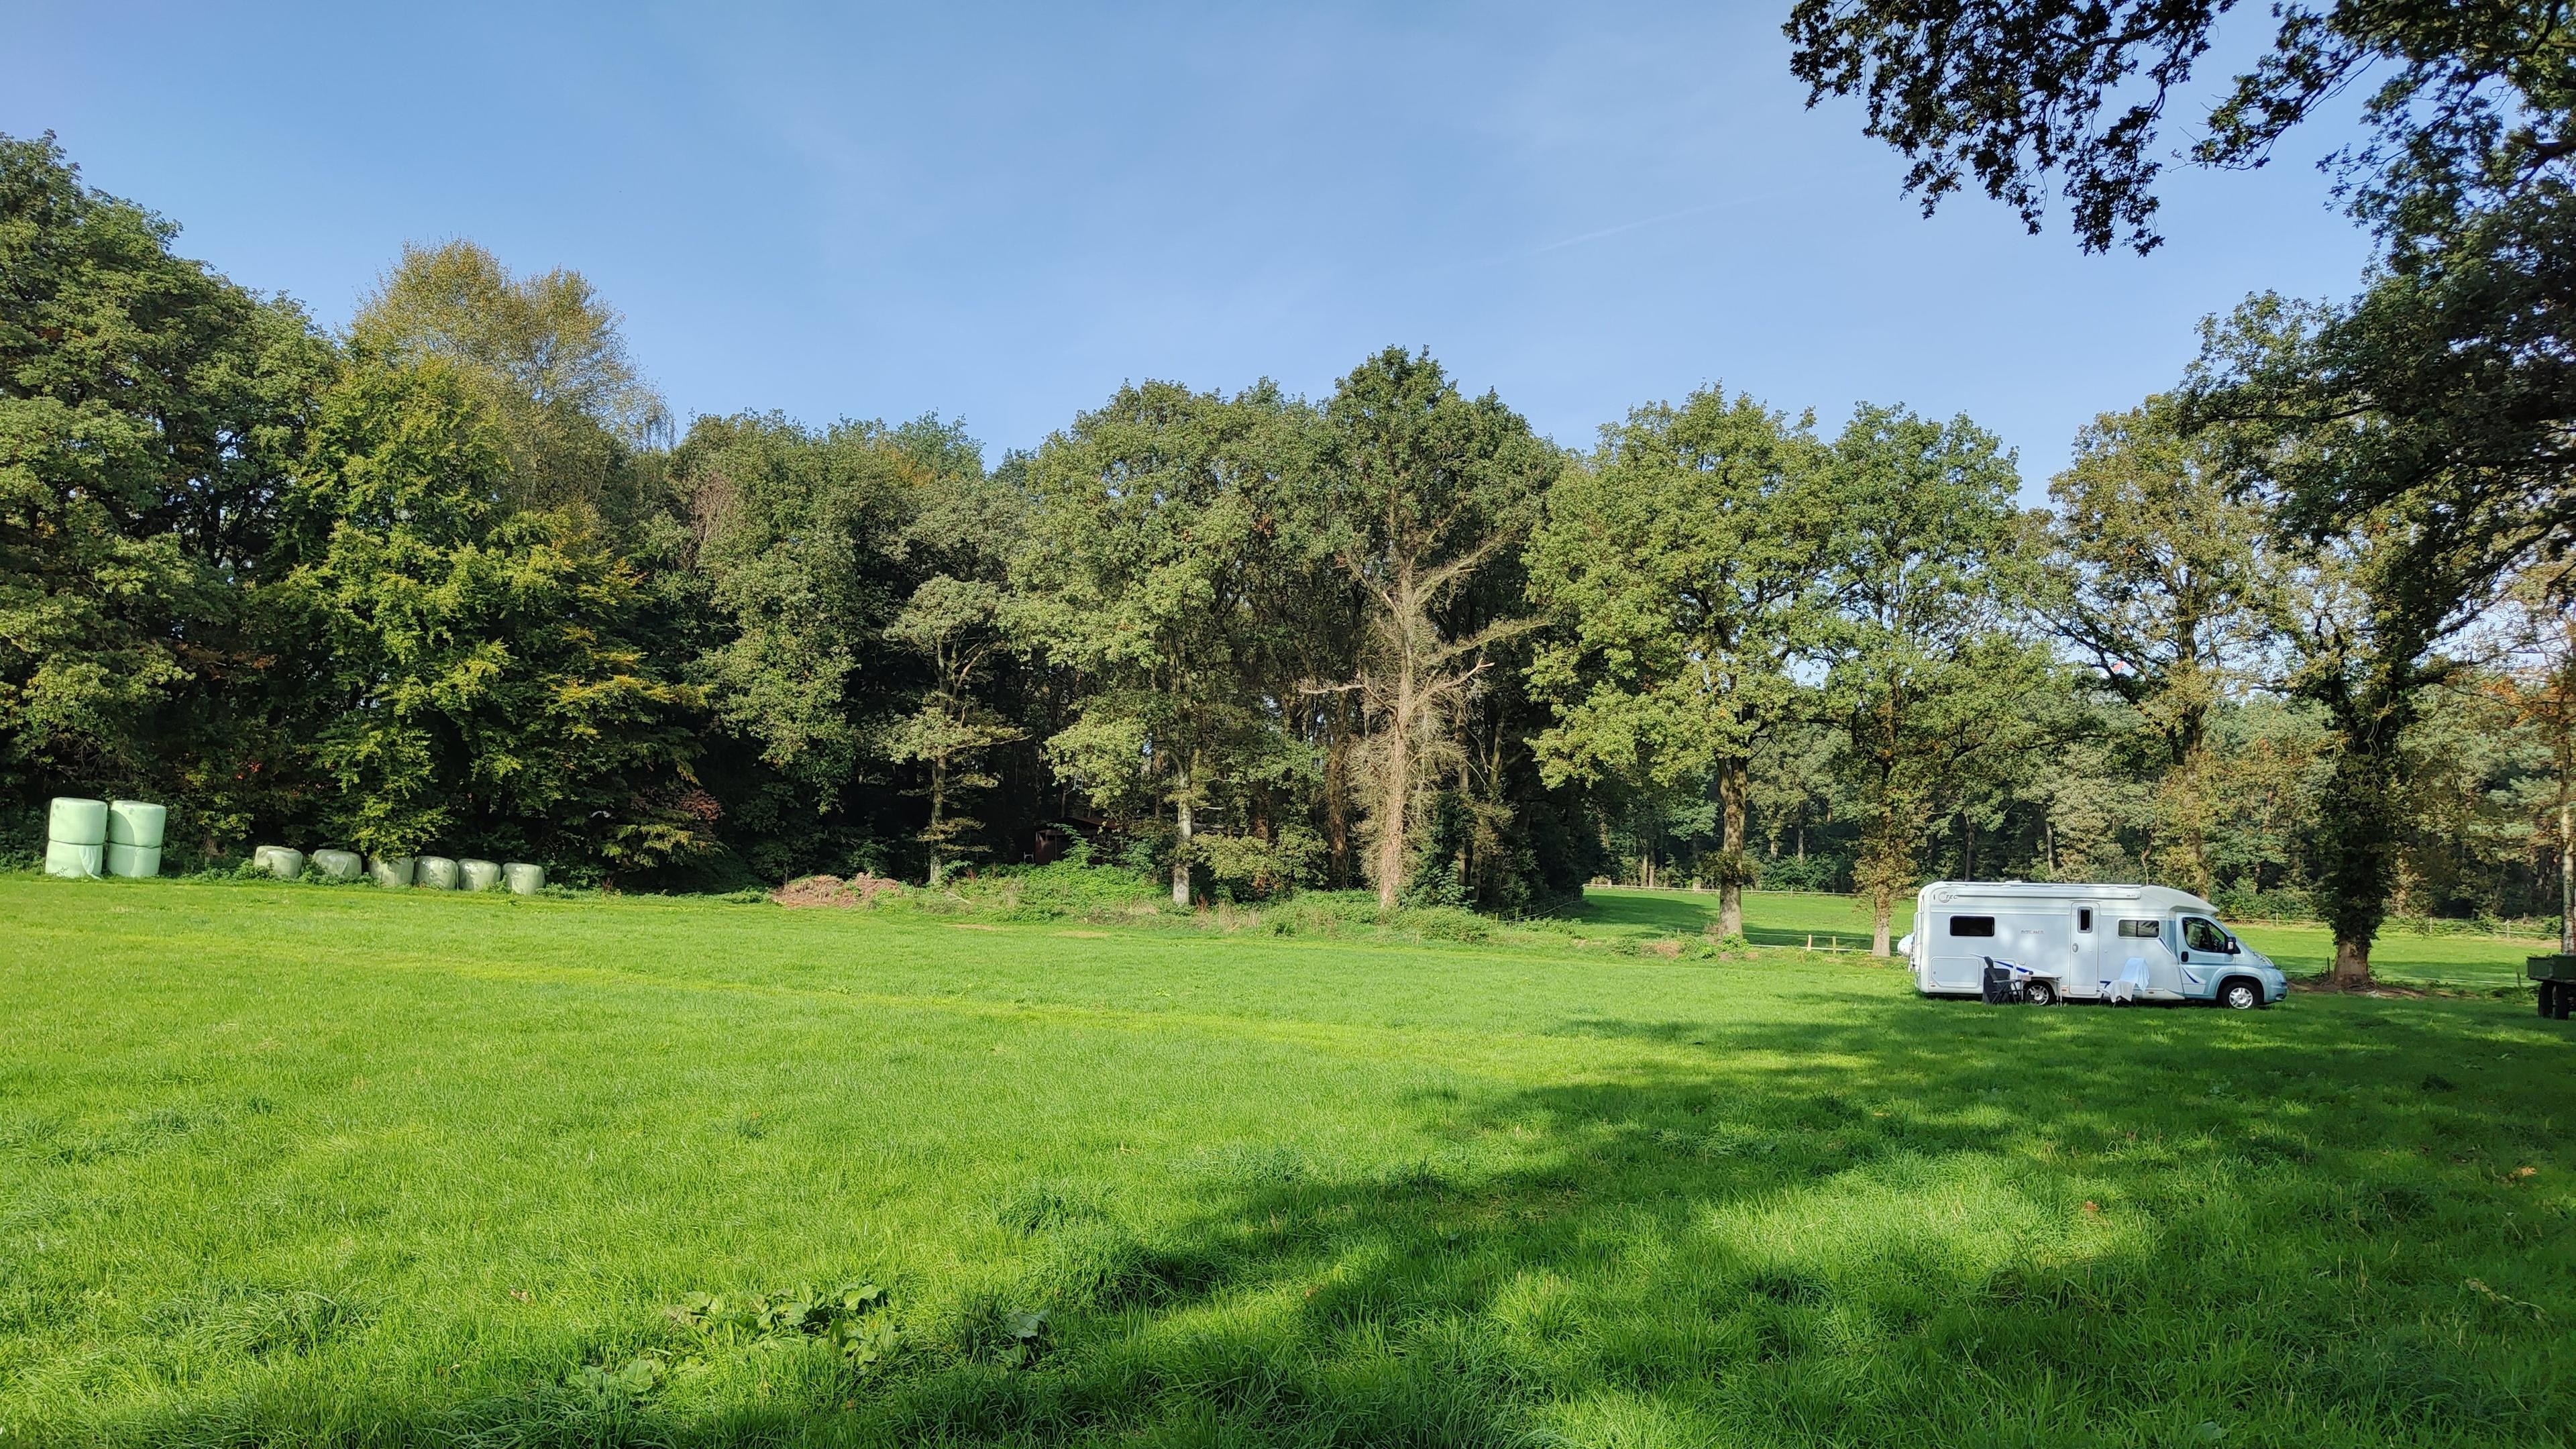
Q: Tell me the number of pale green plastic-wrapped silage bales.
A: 10